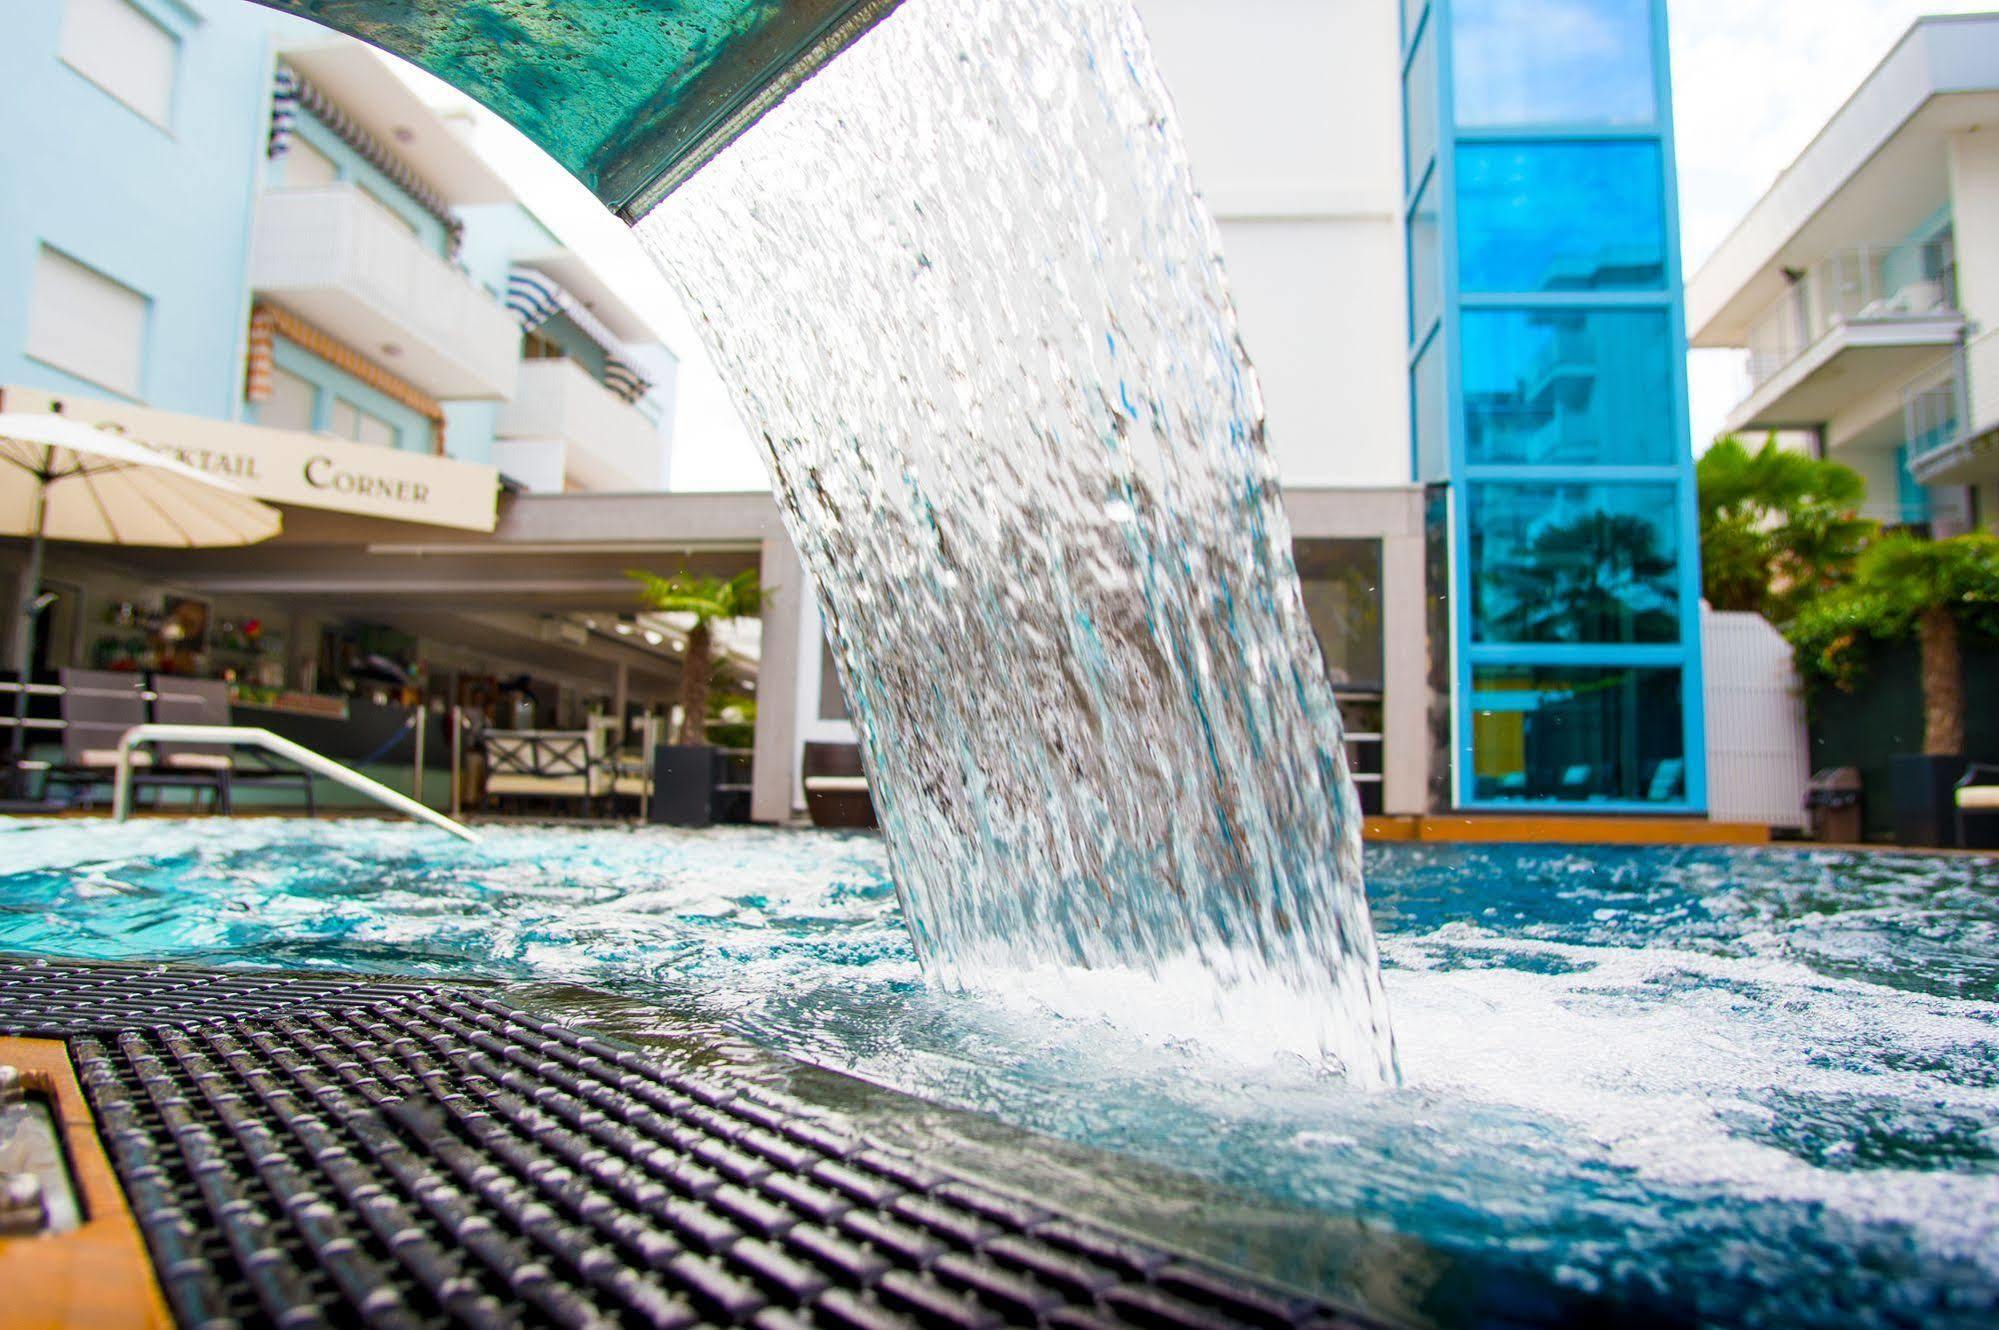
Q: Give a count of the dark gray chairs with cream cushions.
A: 2